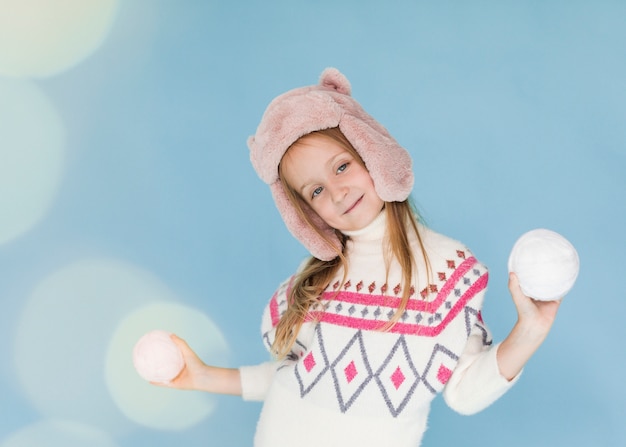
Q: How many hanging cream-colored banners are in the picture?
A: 0